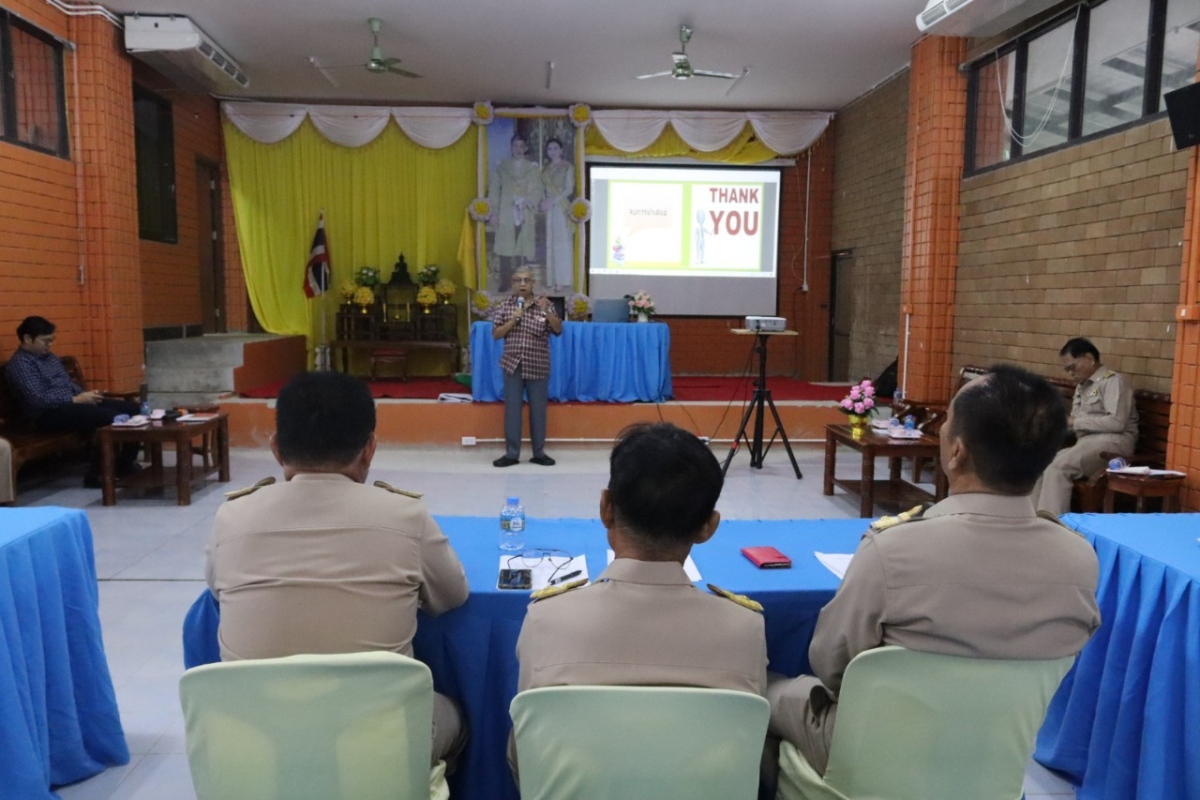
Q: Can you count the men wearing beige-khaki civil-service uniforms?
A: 4